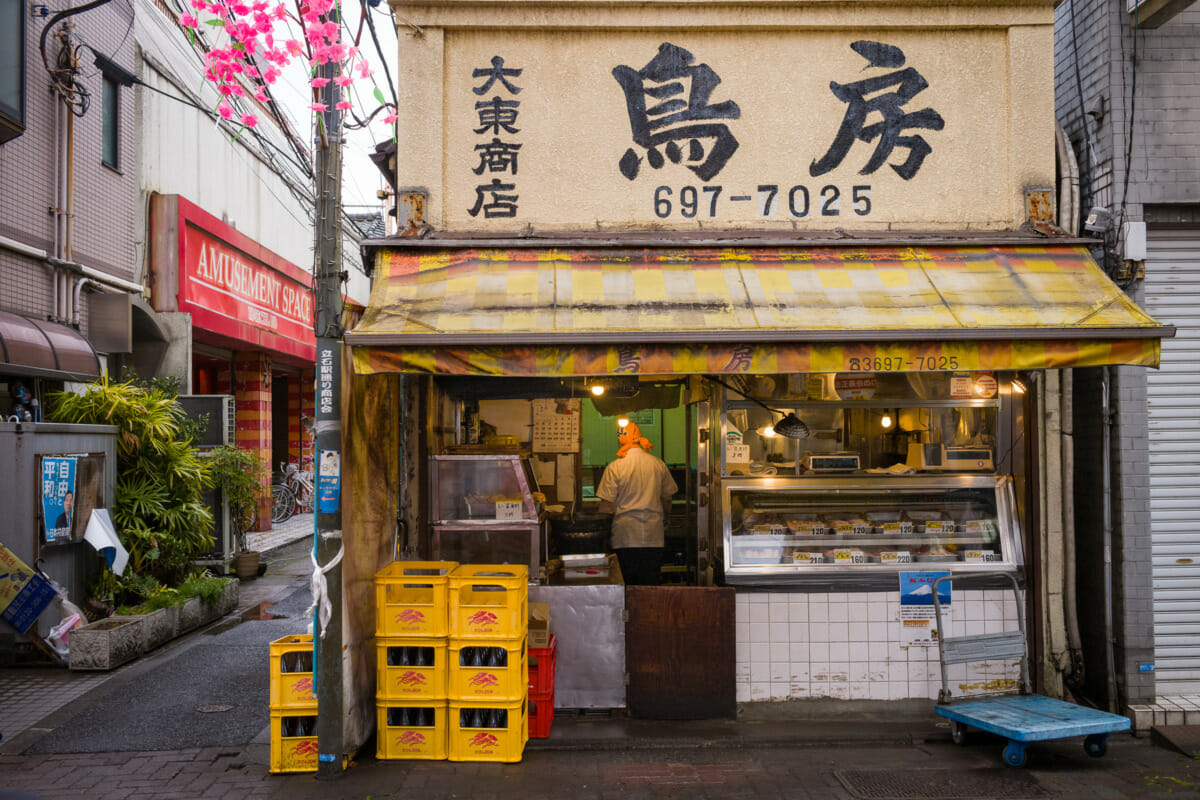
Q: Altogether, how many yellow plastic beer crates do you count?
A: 8